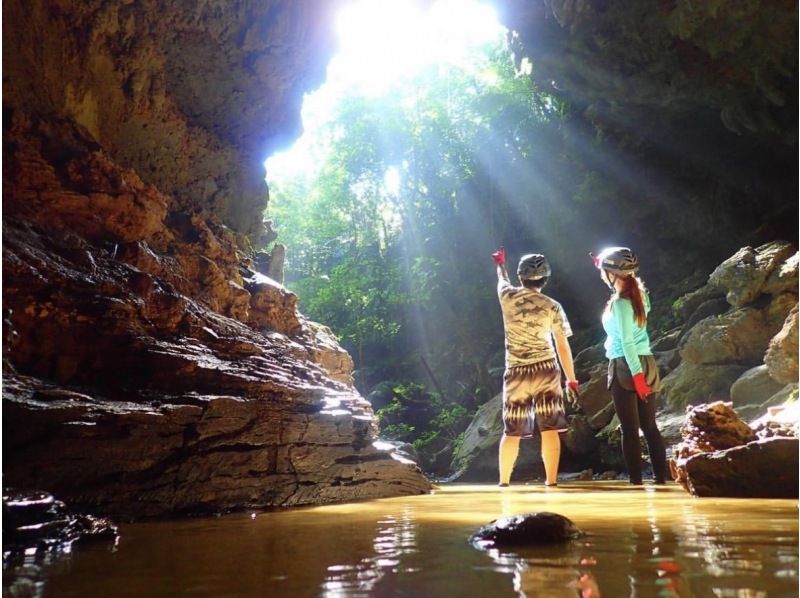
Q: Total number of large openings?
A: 1